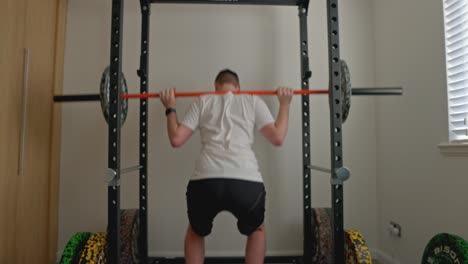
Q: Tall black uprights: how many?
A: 4